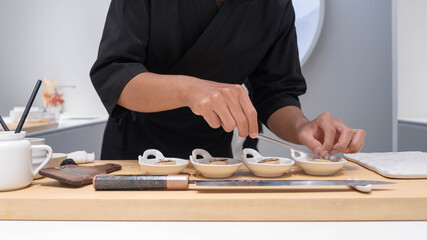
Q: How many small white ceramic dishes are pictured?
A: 4